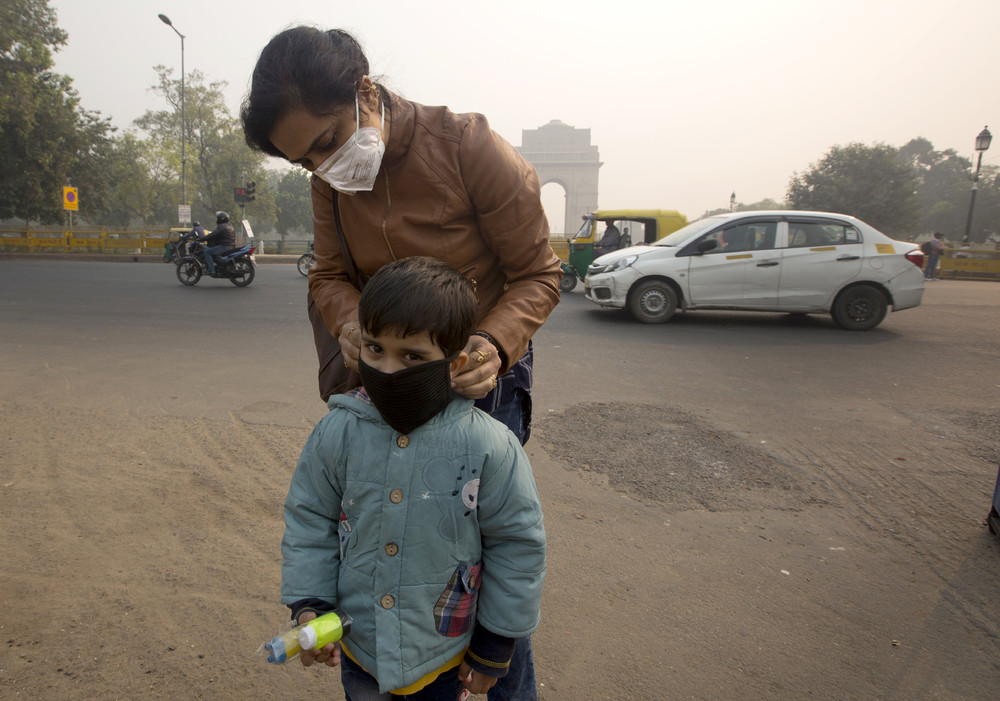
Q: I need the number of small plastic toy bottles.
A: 2